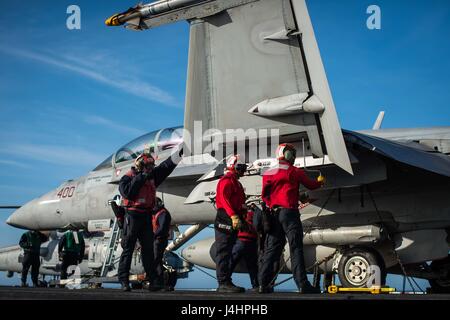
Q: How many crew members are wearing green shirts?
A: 2